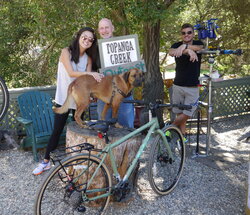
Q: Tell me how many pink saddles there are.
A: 0